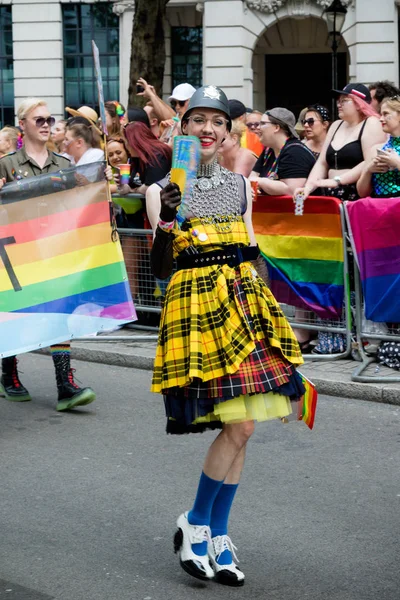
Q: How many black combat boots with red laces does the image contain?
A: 2